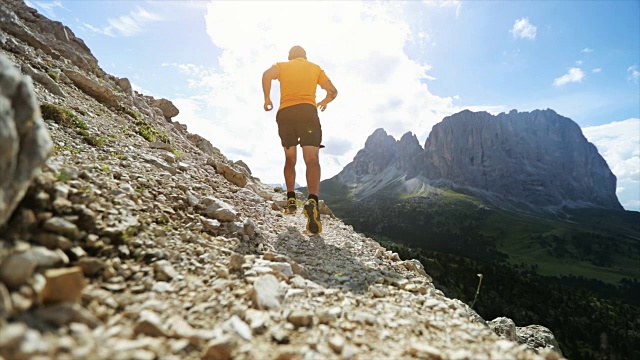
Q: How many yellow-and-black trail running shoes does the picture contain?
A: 2